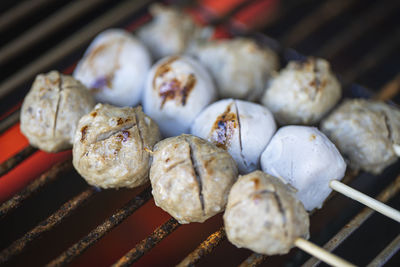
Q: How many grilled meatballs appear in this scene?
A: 12